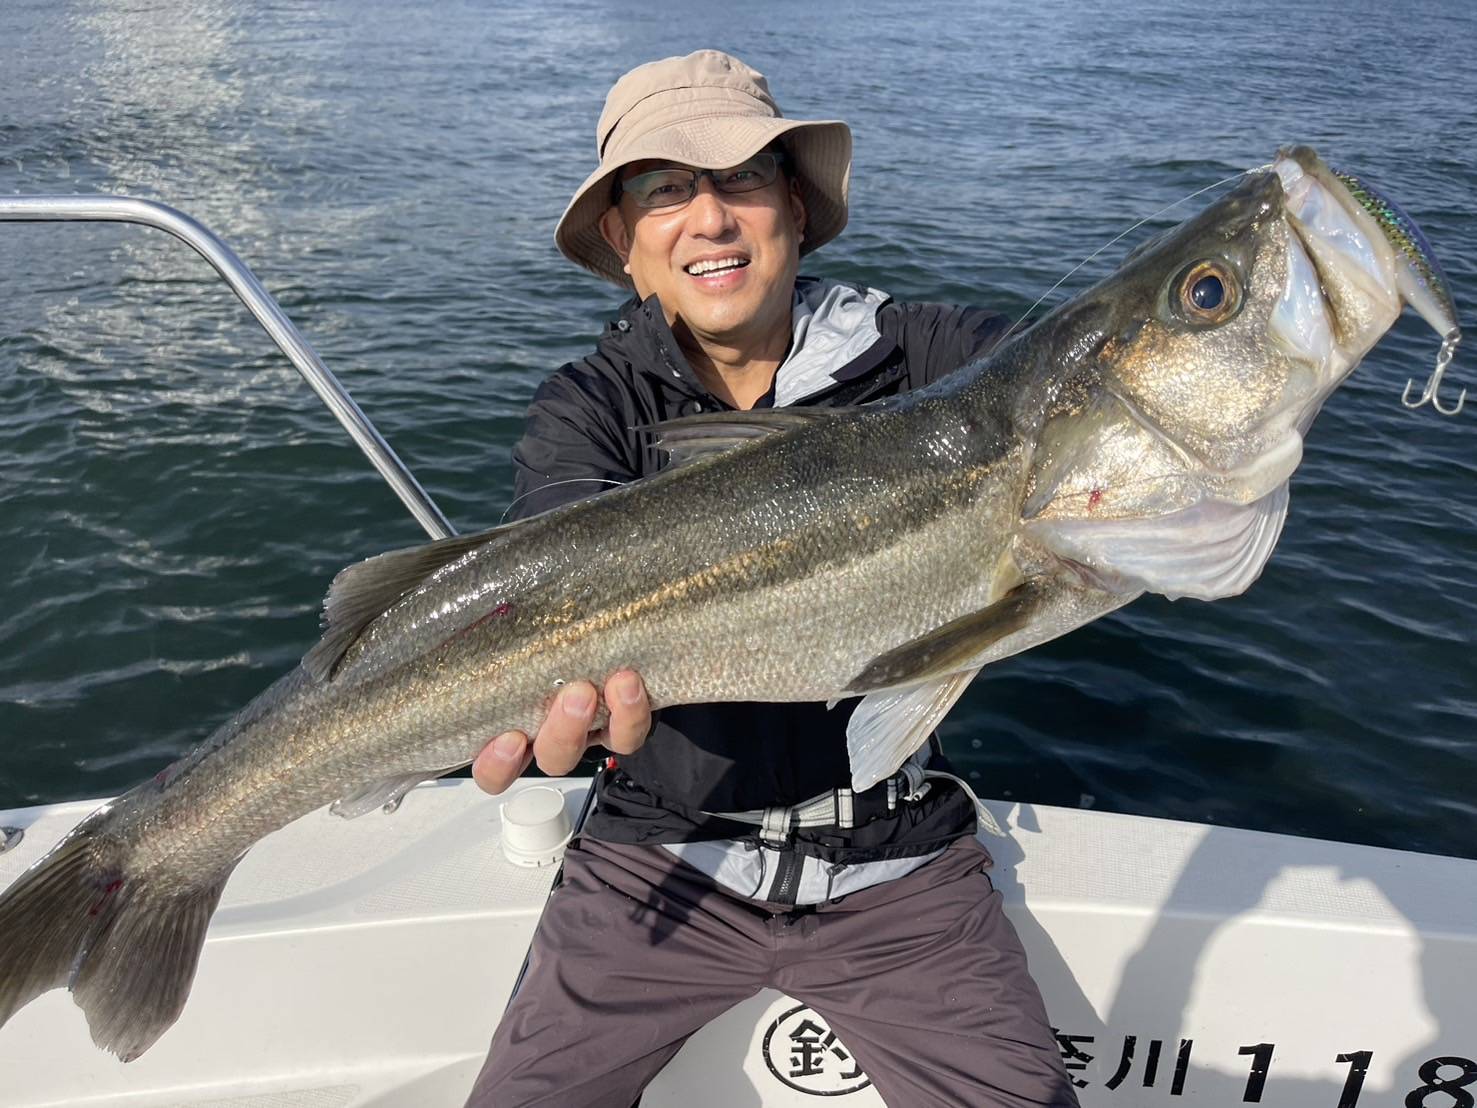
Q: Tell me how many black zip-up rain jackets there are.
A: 1